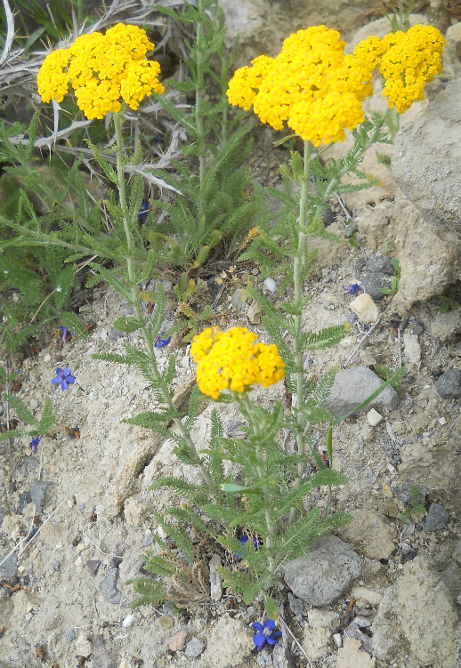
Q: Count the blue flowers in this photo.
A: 8